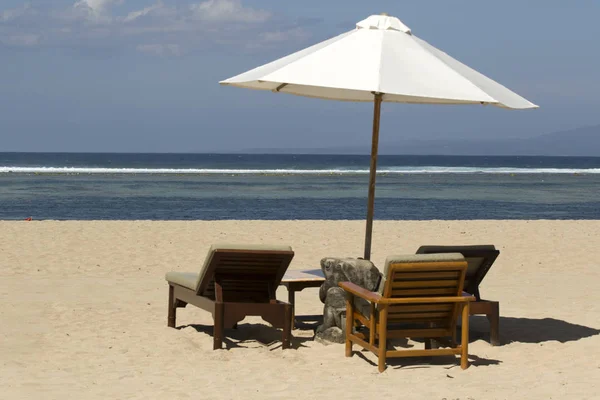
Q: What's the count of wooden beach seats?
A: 3